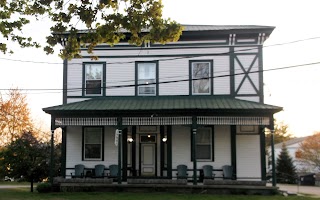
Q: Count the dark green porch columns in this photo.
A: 4